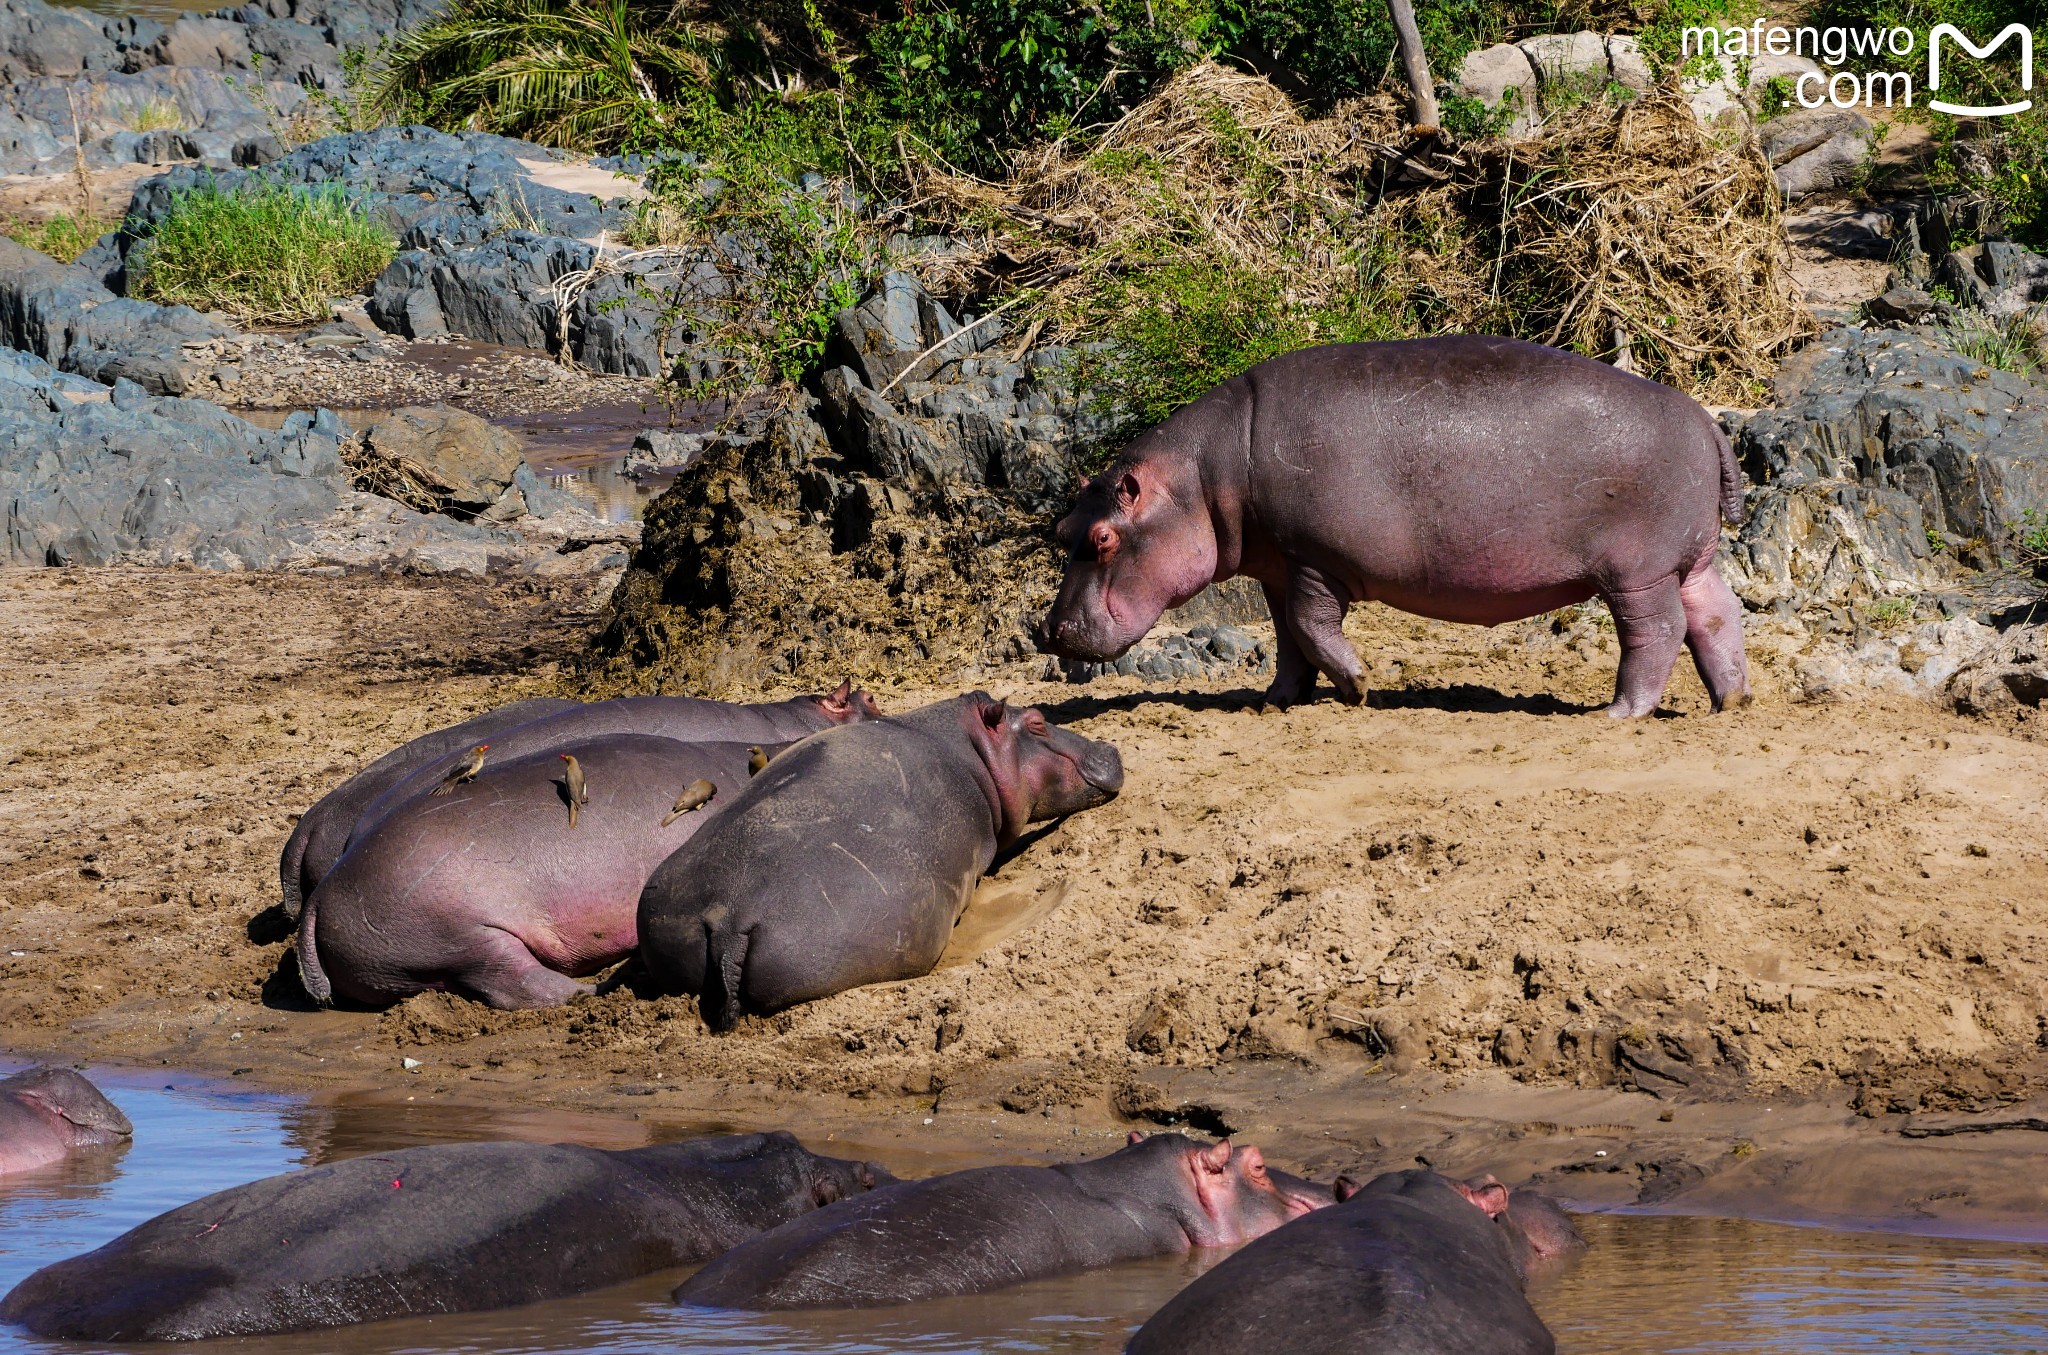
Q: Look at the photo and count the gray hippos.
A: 9